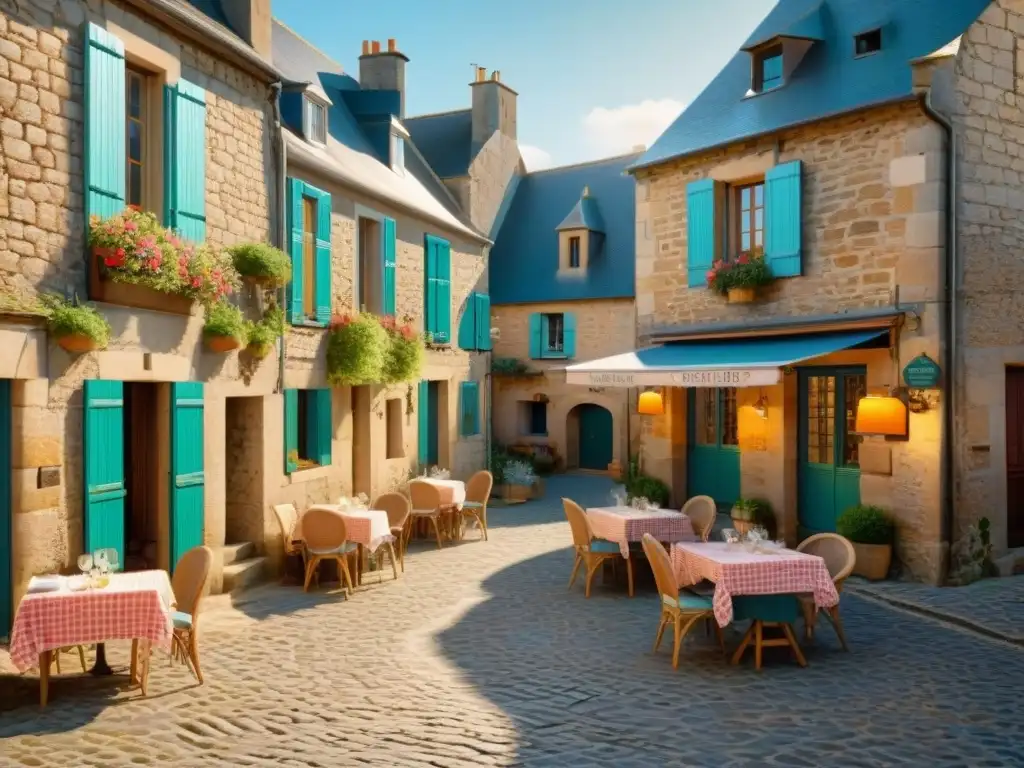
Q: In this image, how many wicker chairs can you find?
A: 10